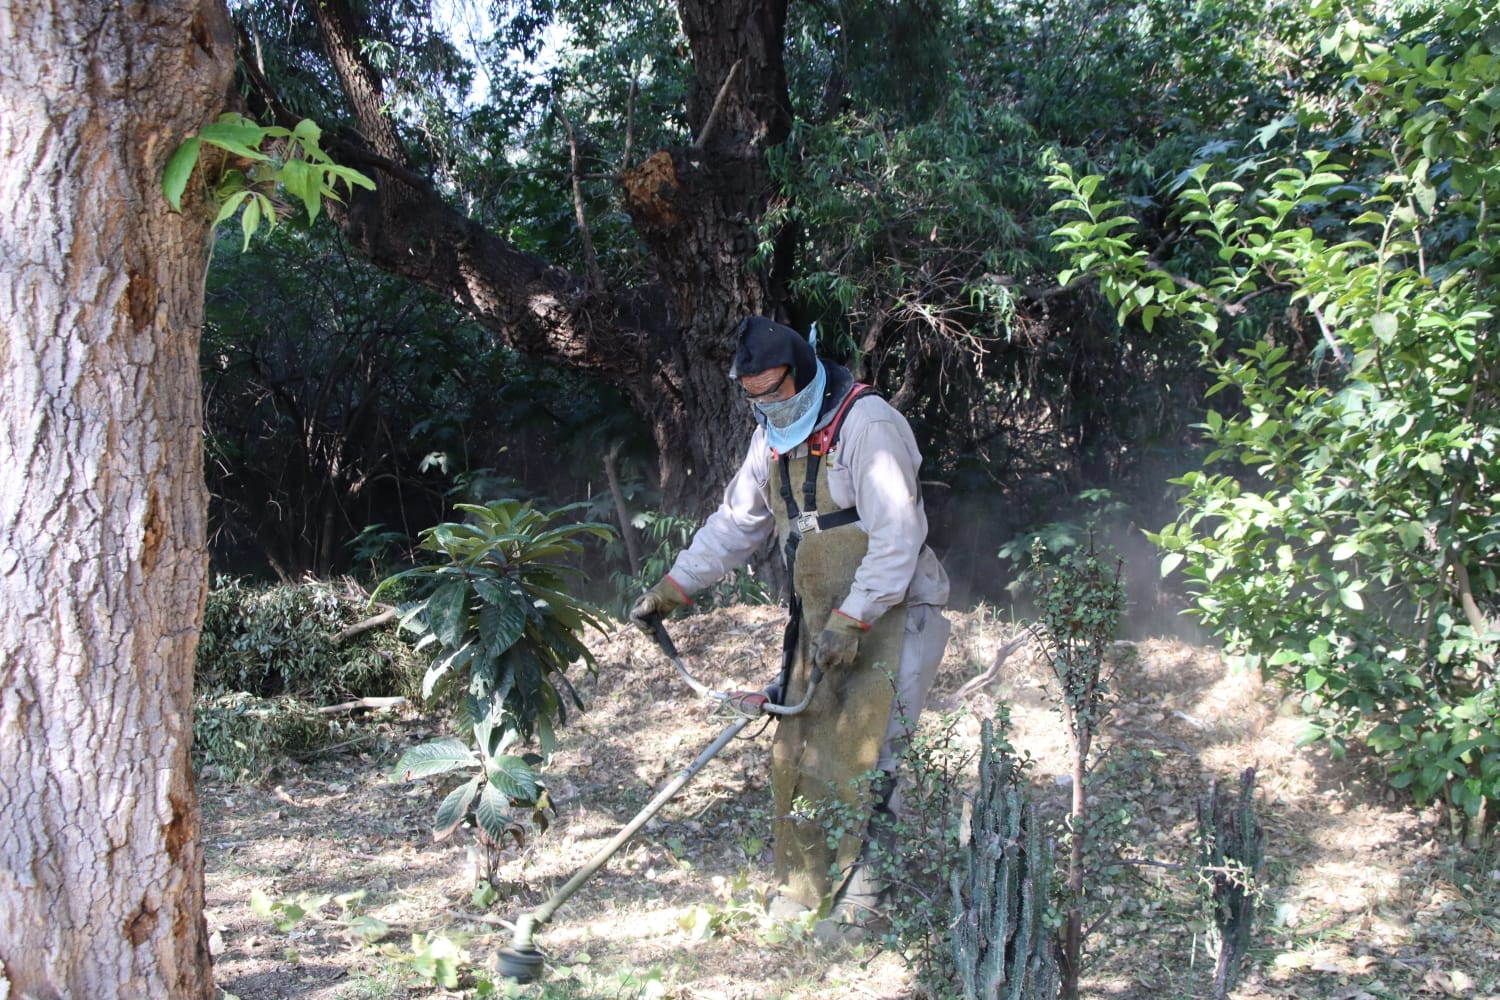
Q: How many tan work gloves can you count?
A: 2